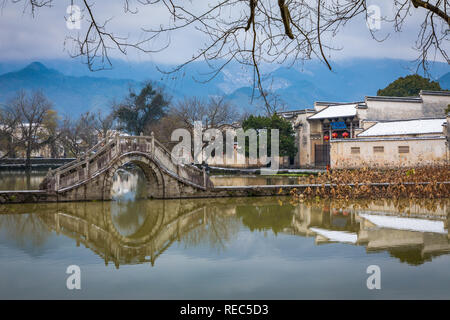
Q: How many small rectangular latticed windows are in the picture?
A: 3